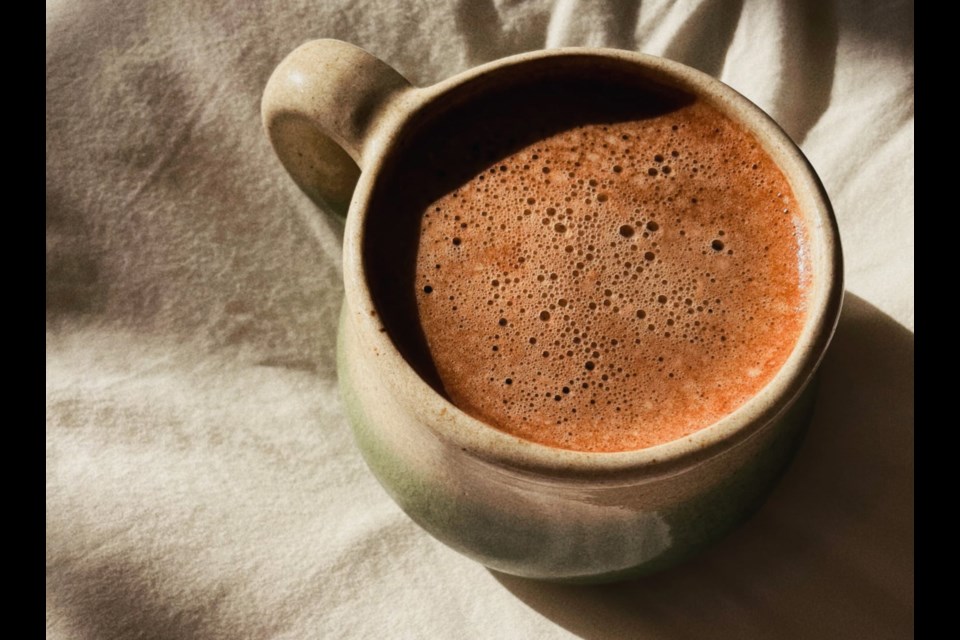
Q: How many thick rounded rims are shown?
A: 1